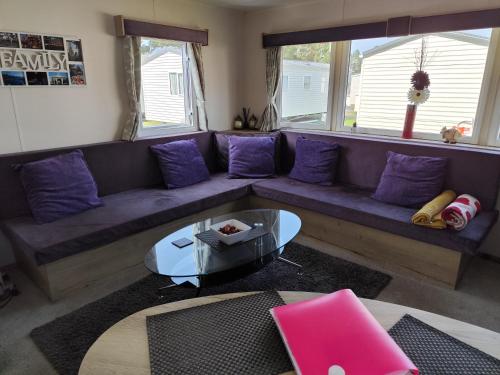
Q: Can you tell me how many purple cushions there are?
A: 5